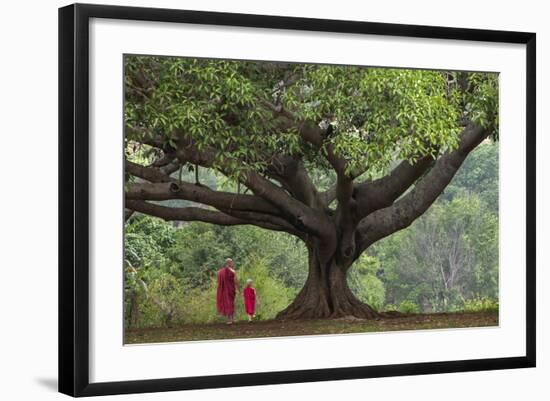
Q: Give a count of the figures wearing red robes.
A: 2